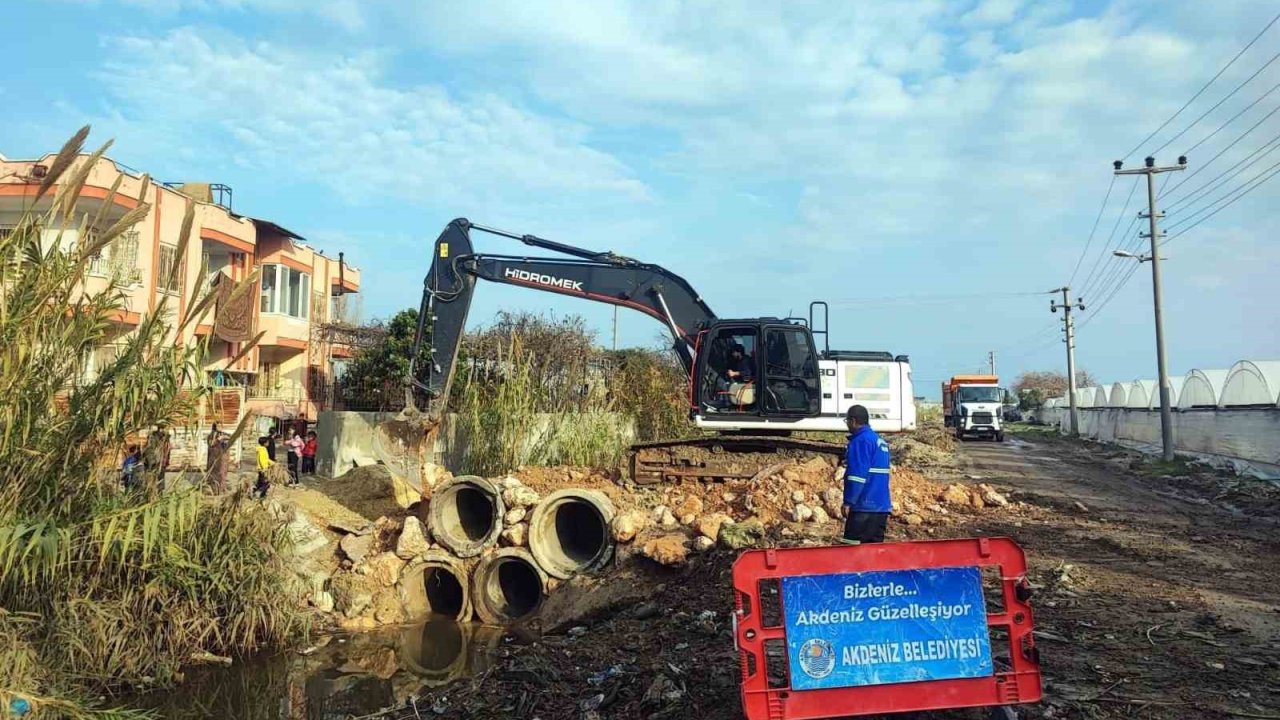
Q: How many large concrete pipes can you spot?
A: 4